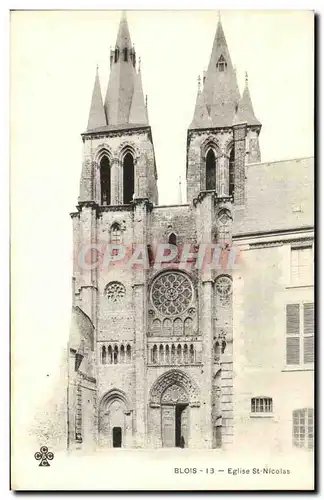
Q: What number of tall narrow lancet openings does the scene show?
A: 4